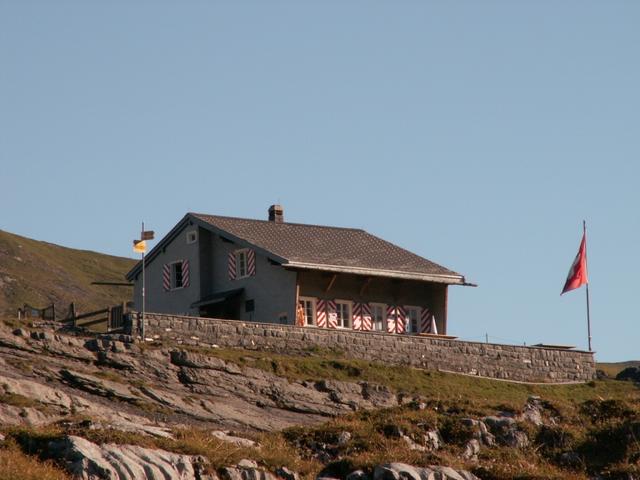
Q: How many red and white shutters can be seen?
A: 11